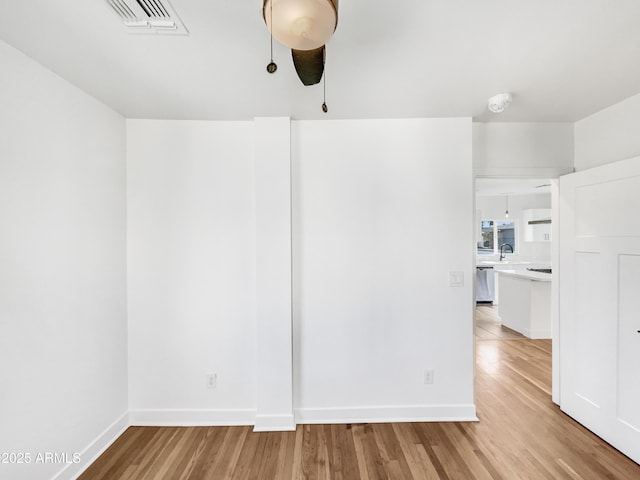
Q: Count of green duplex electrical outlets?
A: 0